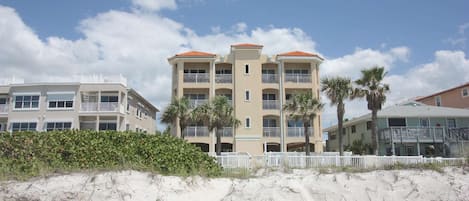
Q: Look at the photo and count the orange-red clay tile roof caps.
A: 3